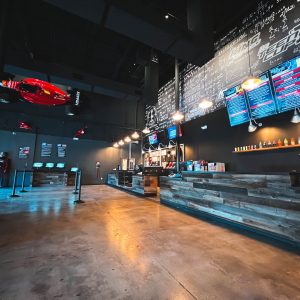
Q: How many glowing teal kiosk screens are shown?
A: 4